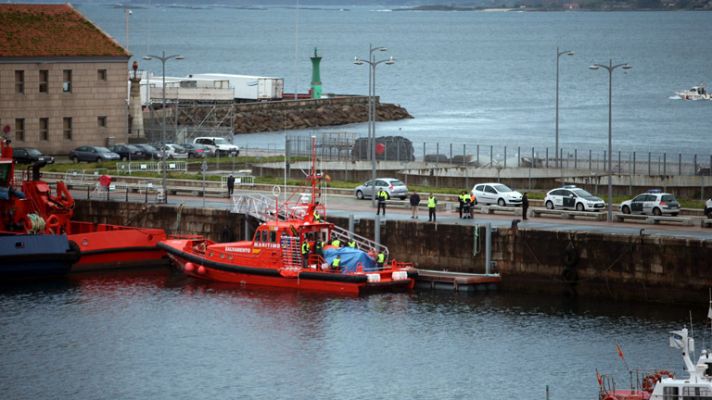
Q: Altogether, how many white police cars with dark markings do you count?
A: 2